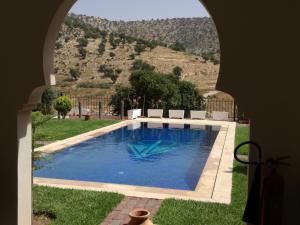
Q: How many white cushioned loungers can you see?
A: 5